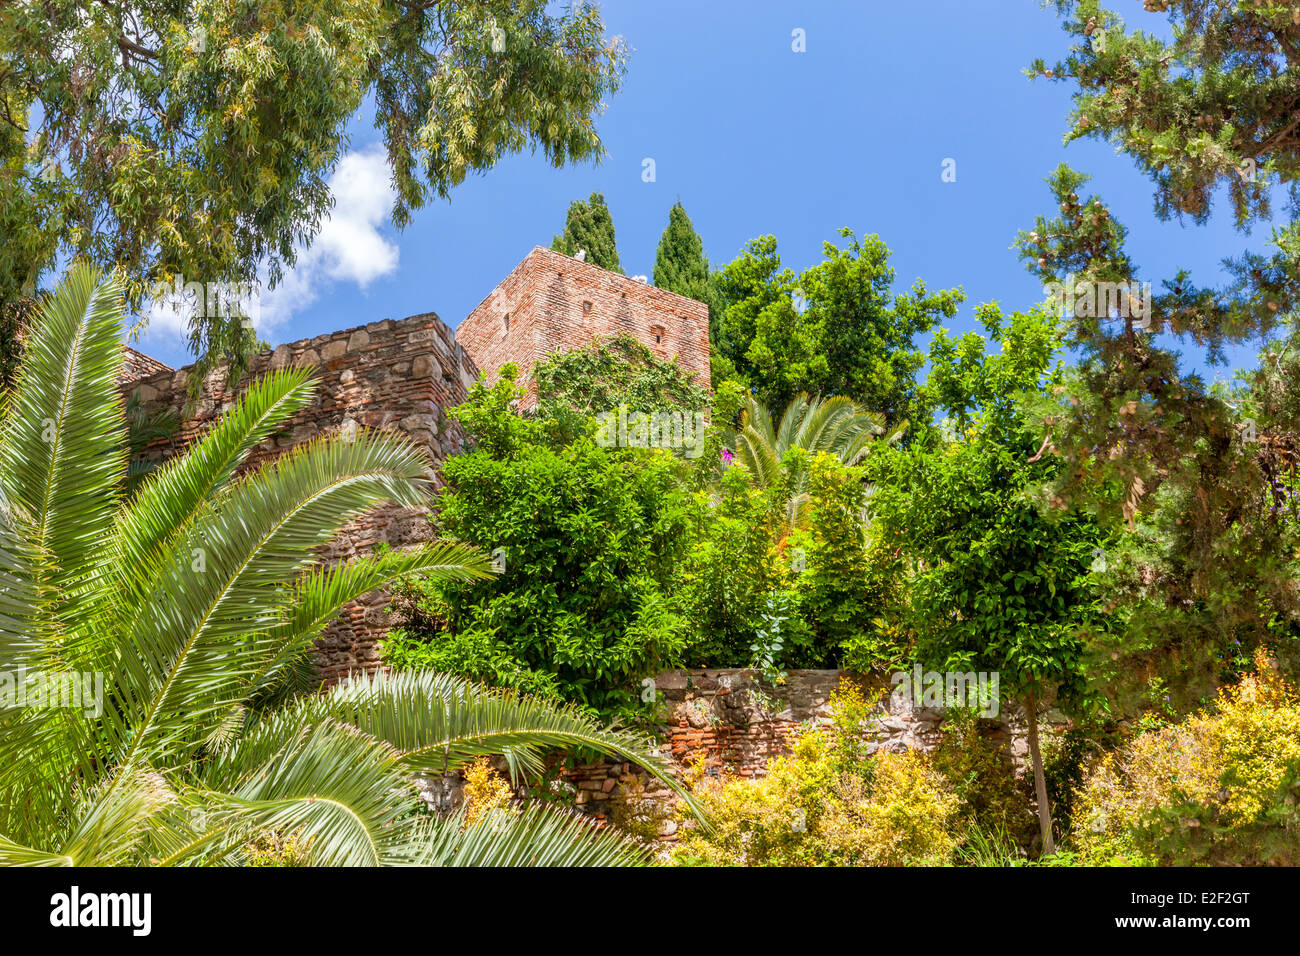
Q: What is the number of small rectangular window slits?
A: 3